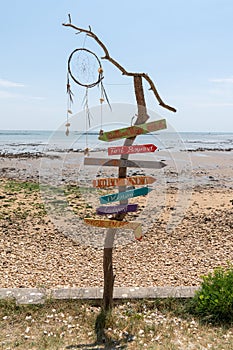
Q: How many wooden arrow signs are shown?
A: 7